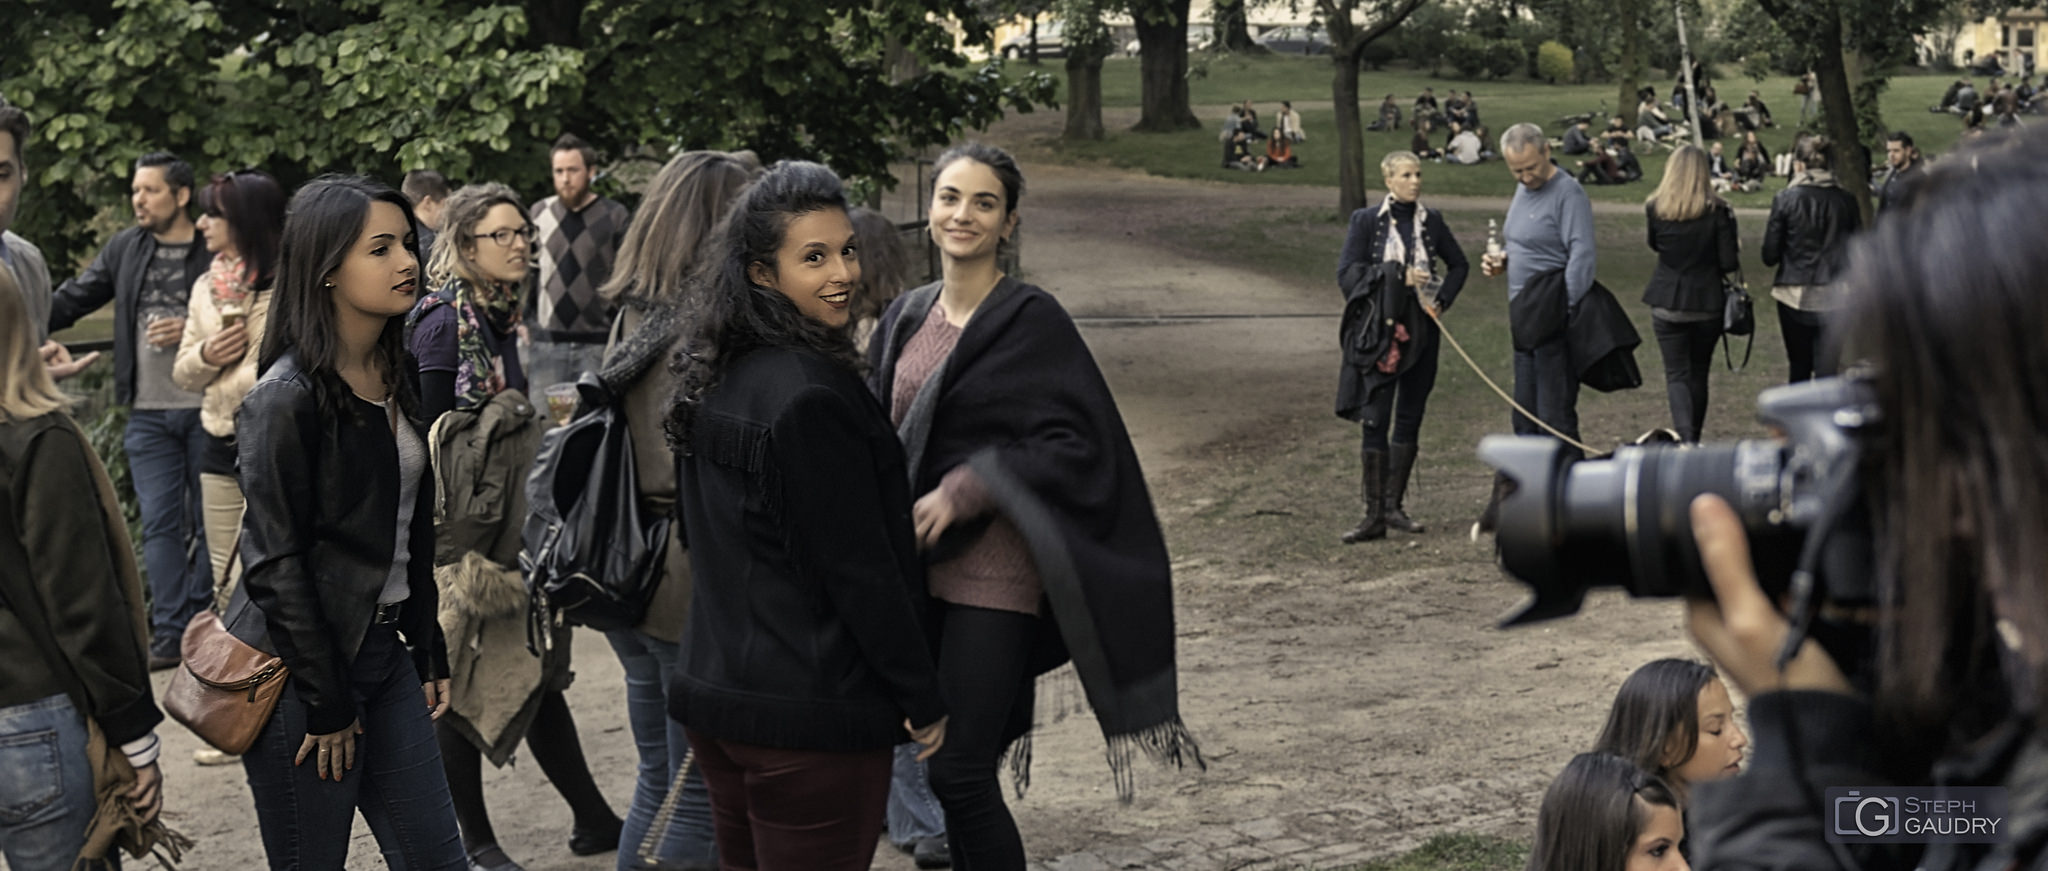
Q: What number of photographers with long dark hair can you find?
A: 1